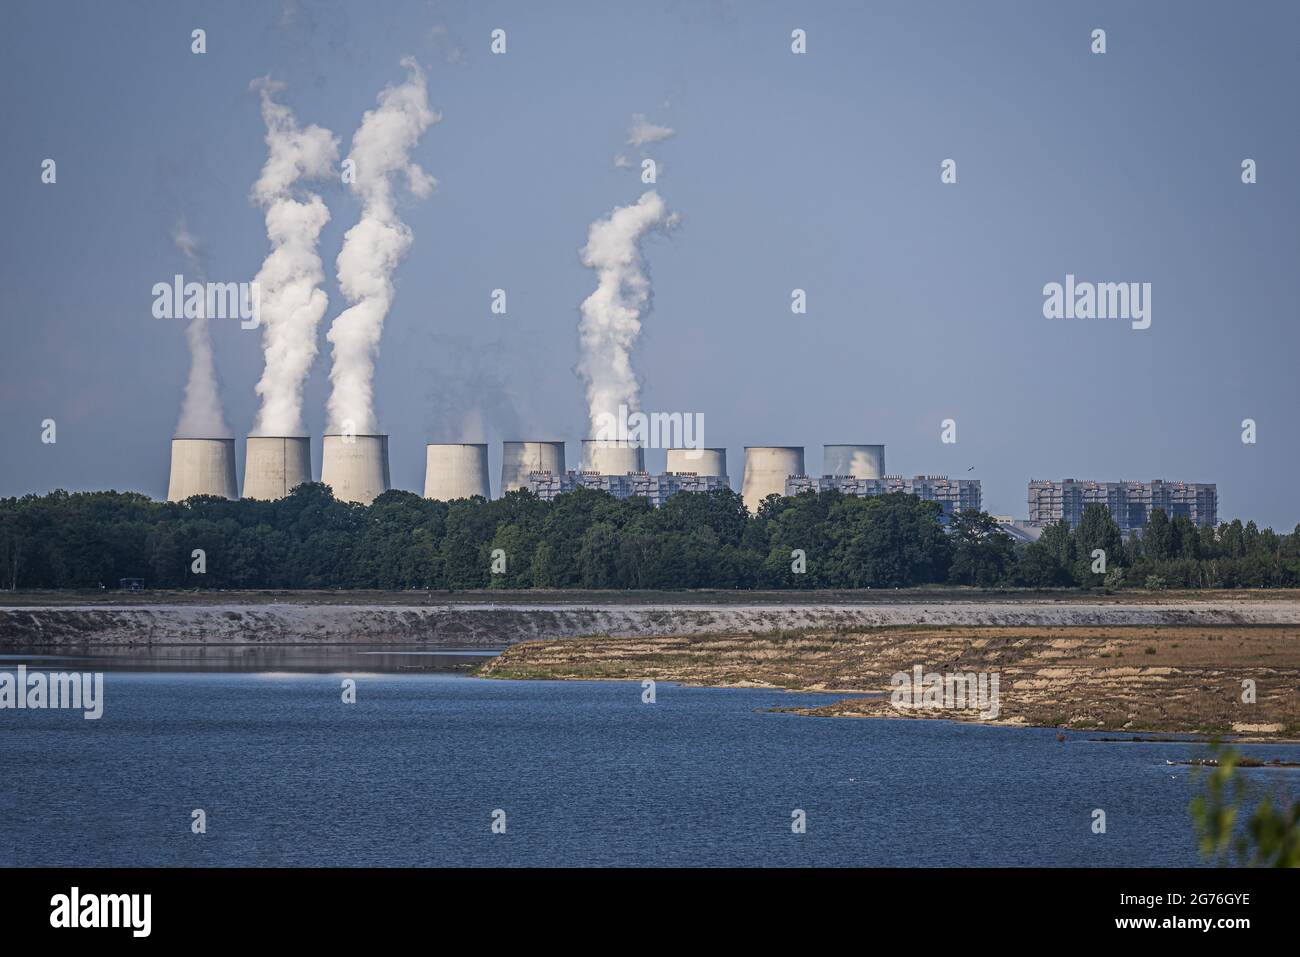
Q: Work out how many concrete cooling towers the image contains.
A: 9